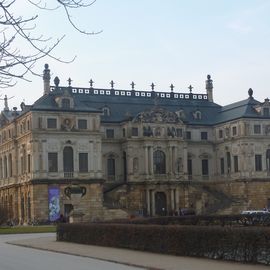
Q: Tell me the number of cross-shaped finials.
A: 7